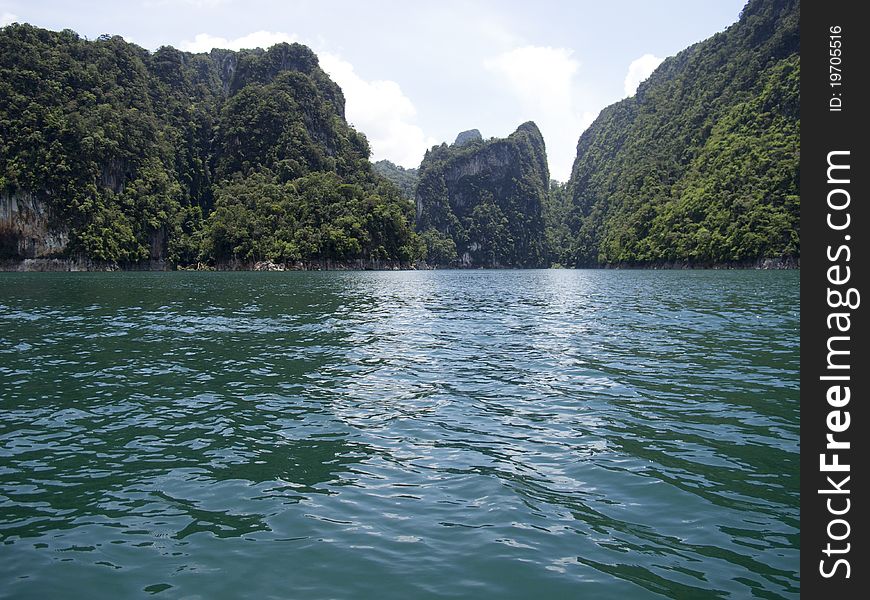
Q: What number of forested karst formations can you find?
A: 3